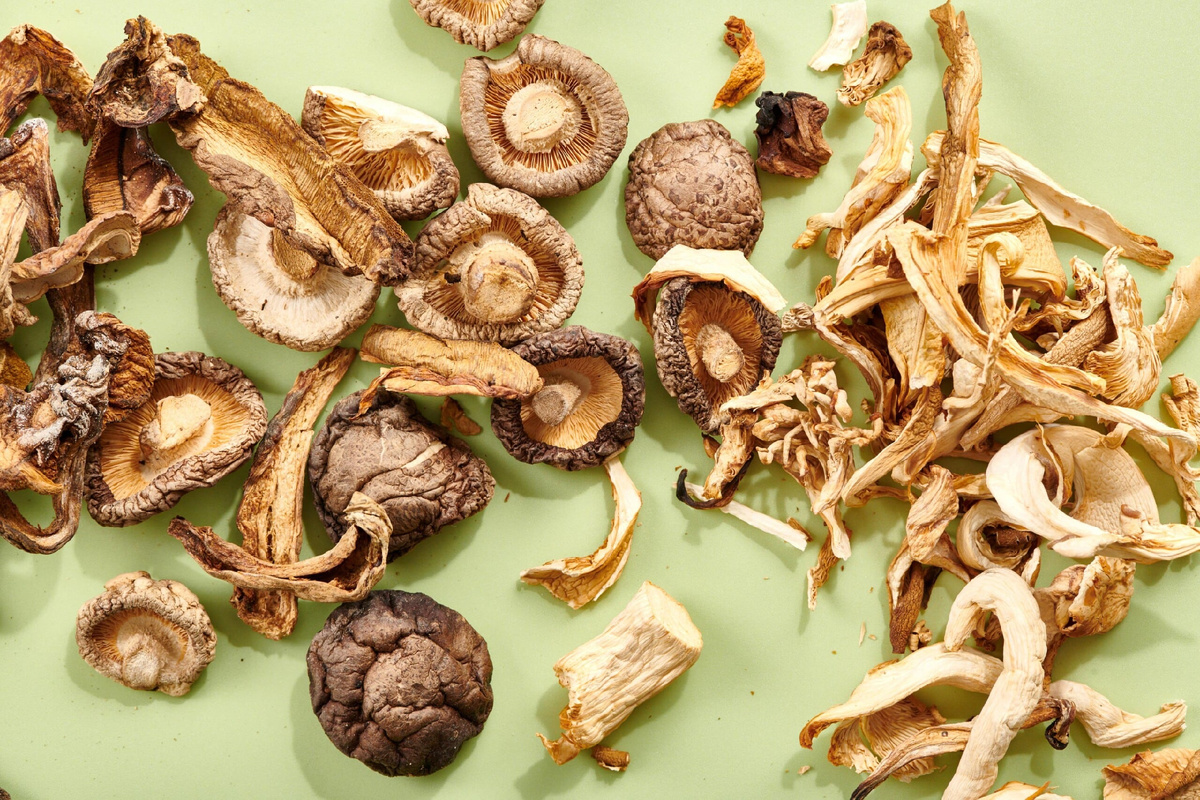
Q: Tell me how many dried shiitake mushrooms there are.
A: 12